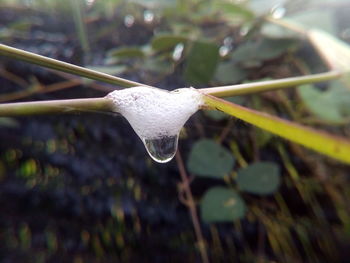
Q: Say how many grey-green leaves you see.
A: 3